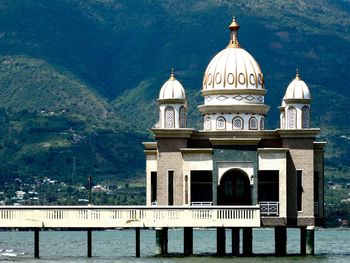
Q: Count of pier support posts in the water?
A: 10